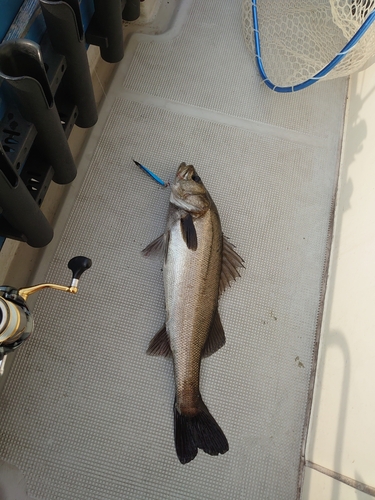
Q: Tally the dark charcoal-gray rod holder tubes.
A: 5